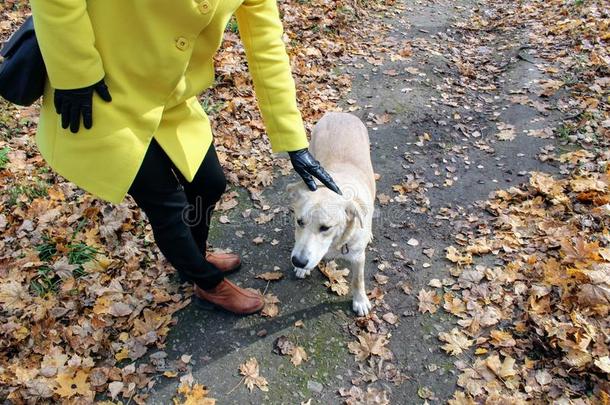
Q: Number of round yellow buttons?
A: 2